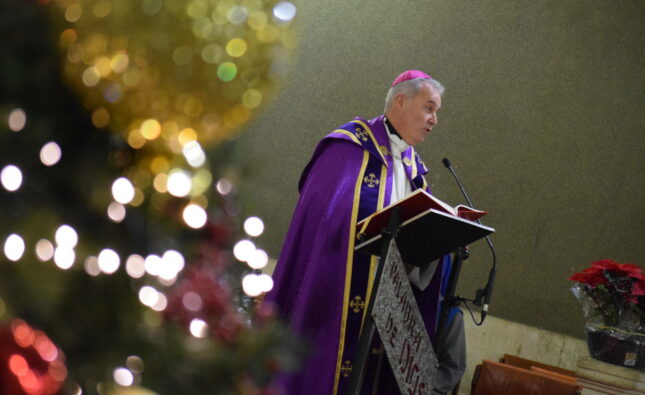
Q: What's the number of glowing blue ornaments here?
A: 0